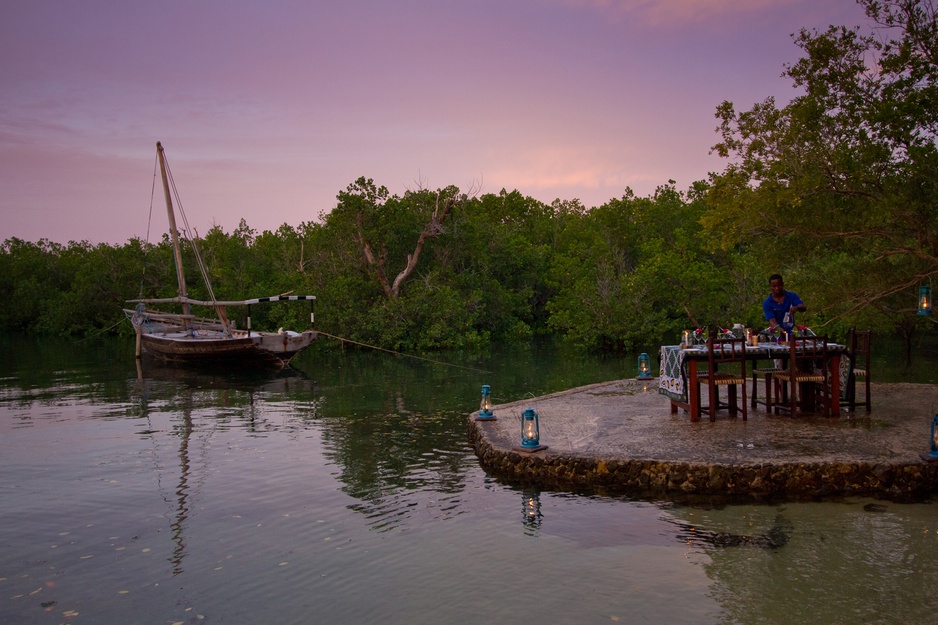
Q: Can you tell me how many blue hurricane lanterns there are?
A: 5